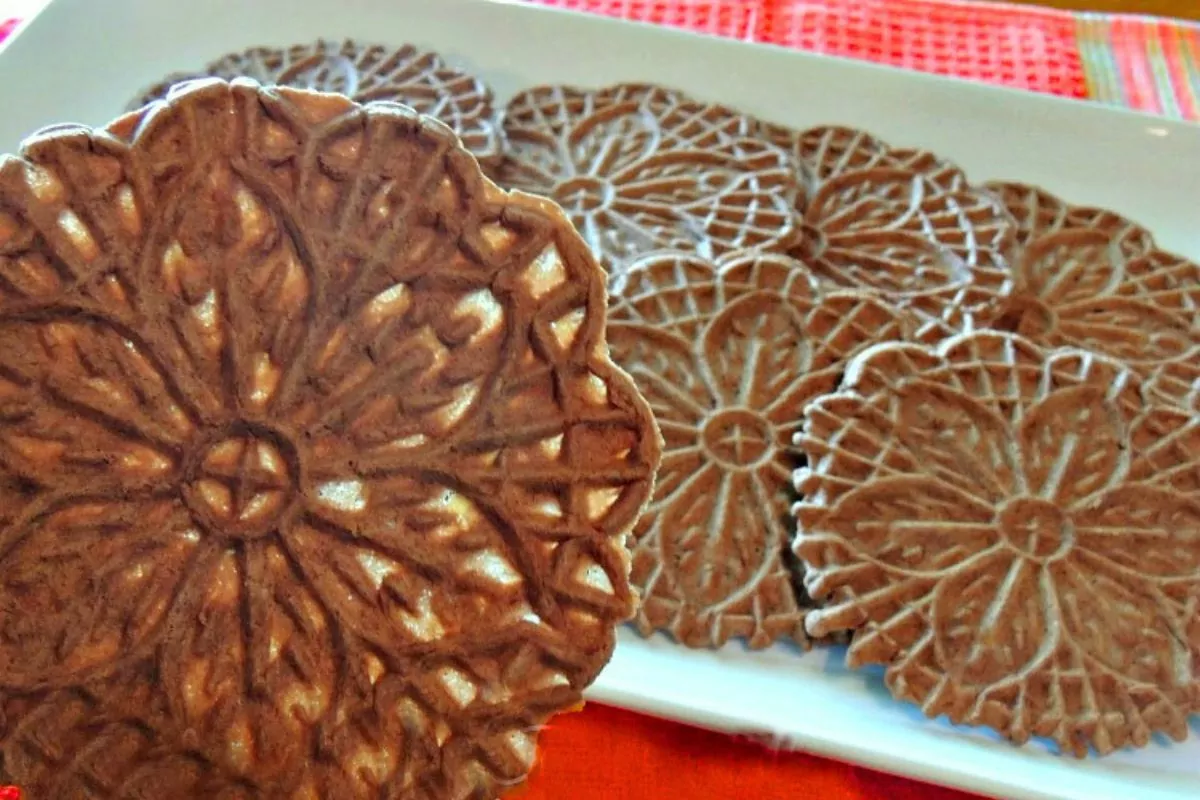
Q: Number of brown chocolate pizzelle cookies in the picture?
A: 7